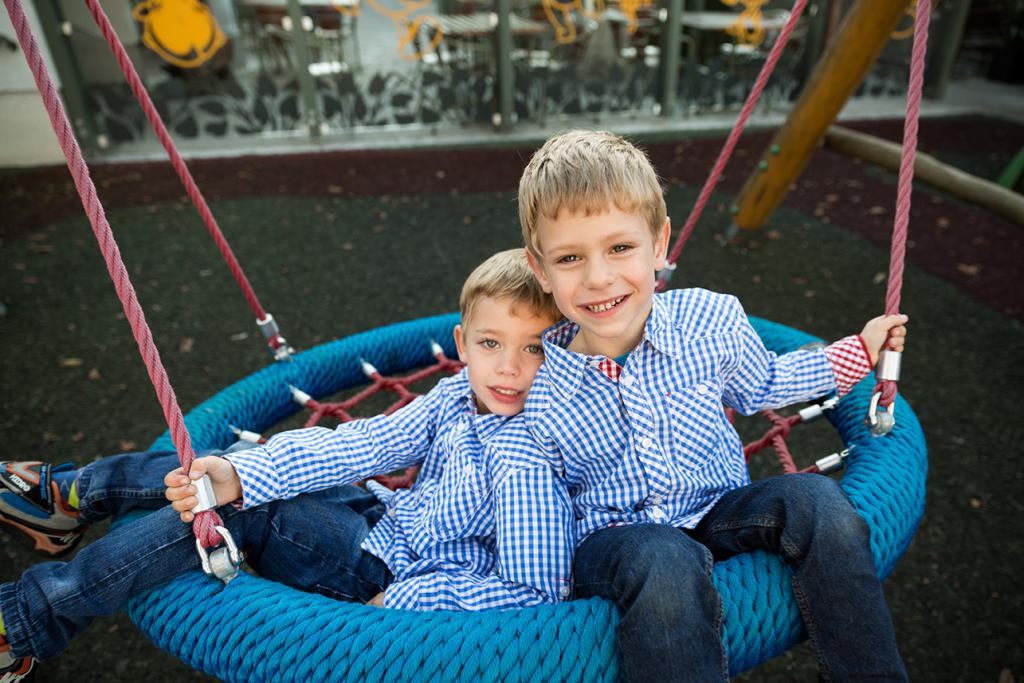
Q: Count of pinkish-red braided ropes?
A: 4